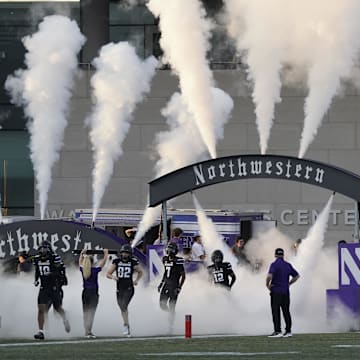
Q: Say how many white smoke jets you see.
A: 8